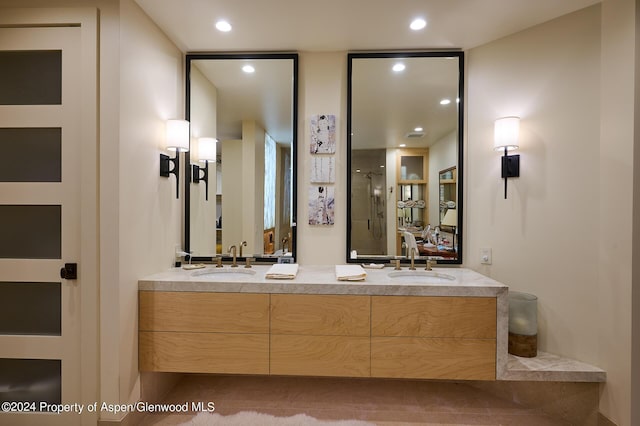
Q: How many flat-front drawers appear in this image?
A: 6